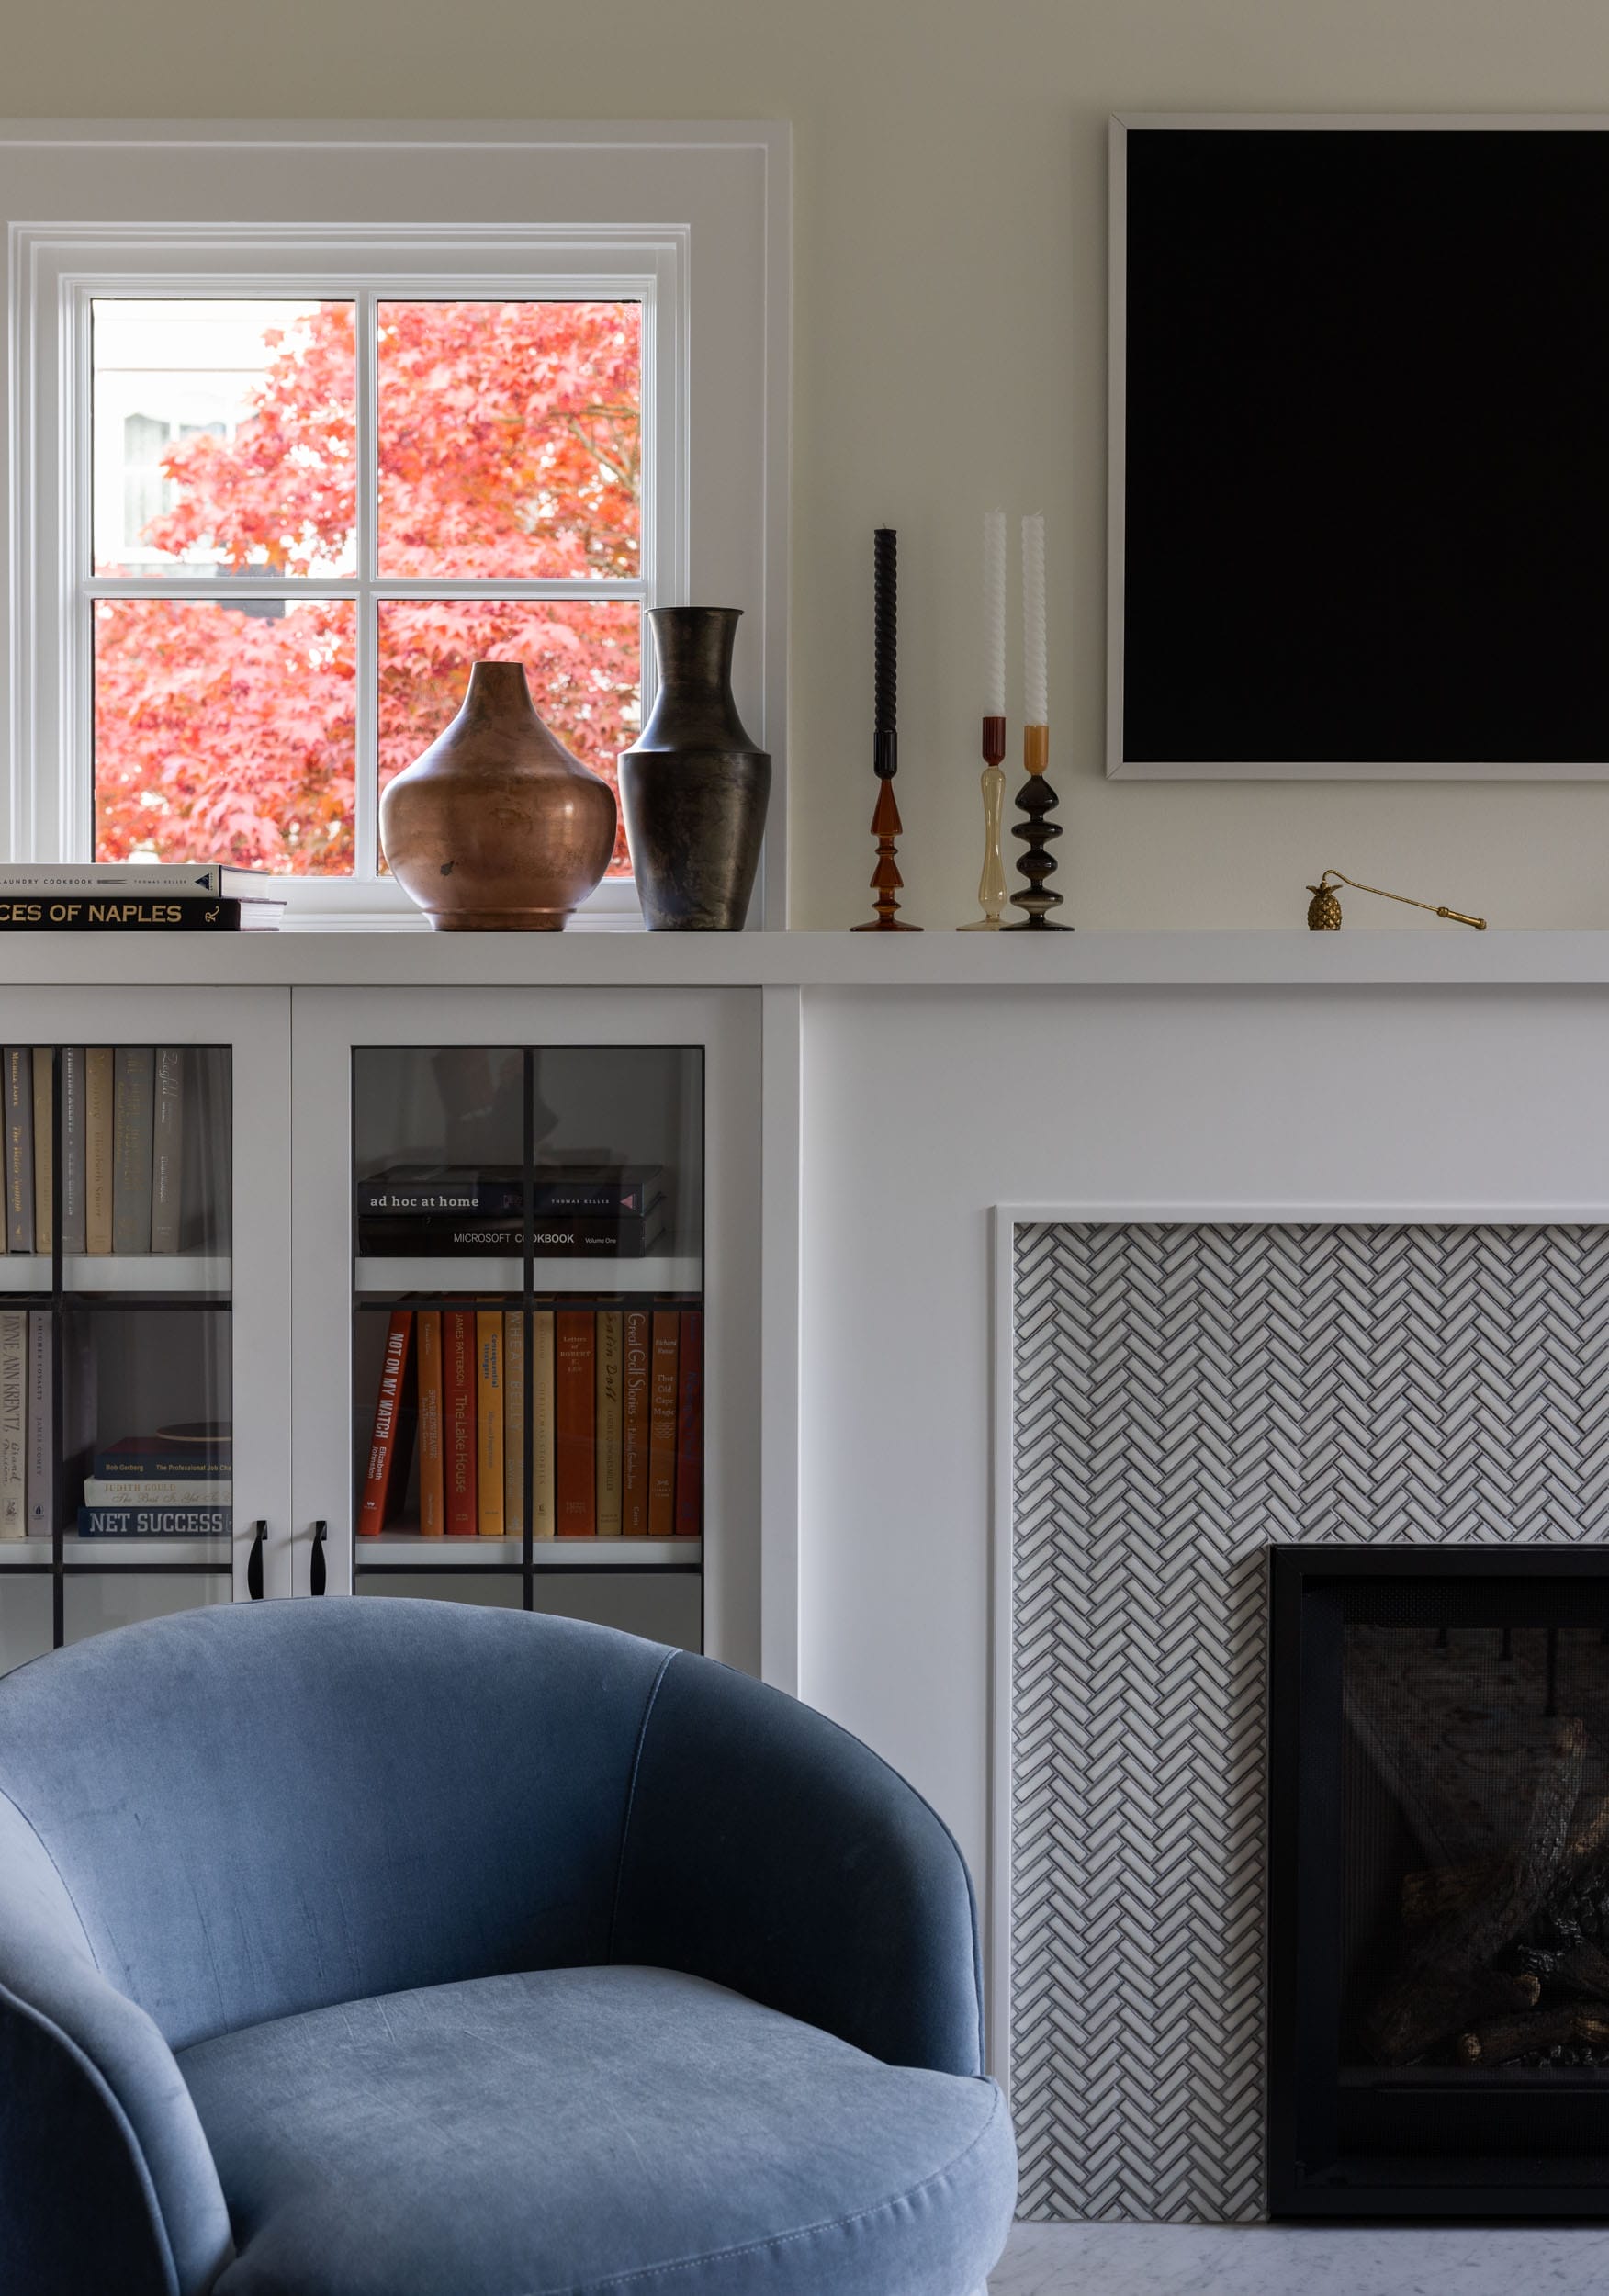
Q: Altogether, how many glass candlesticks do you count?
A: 3